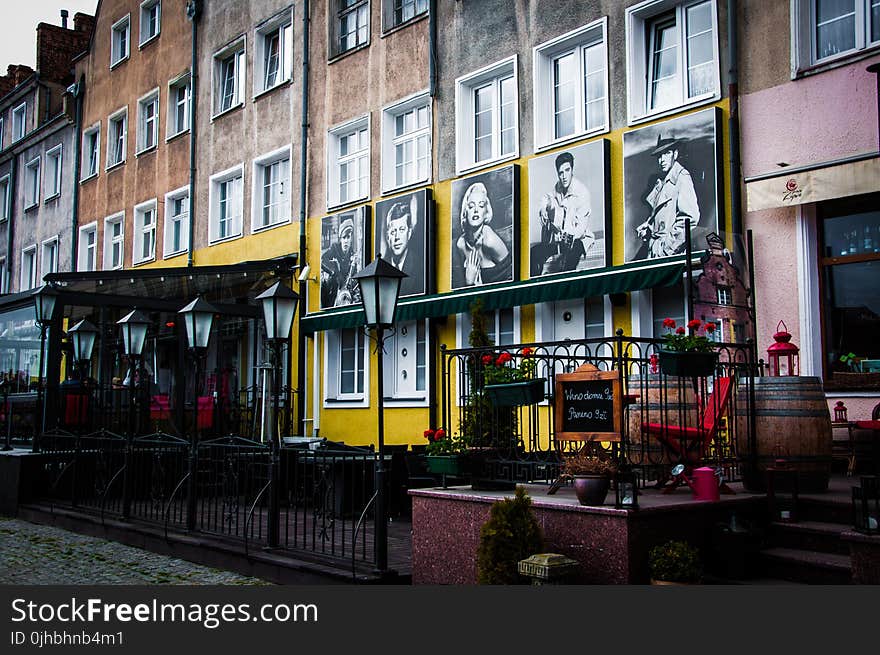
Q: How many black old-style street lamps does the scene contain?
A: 6